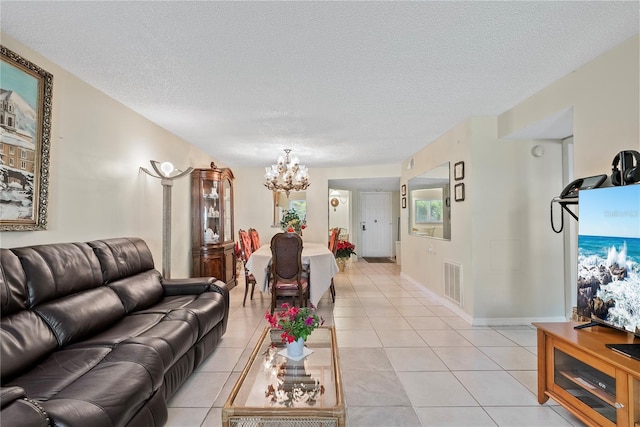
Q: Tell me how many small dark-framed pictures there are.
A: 4